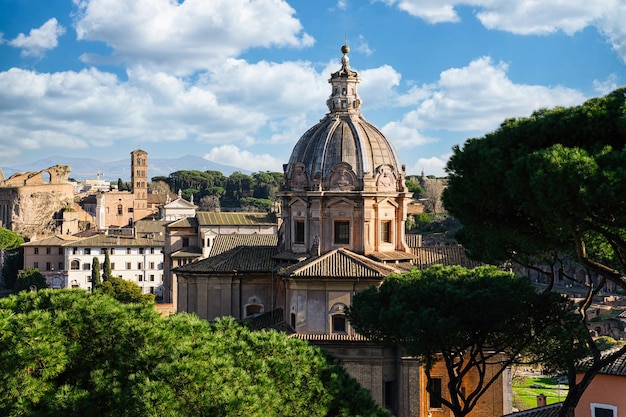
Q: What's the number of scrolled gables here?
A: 3